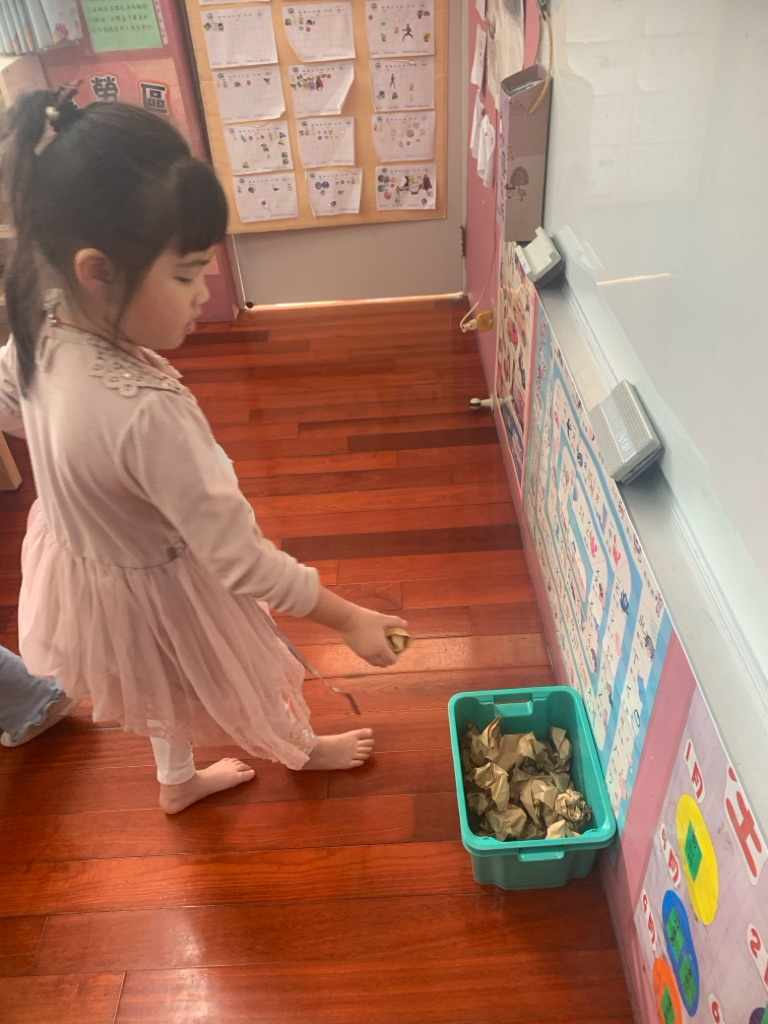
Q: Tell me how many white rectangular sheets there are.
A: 12